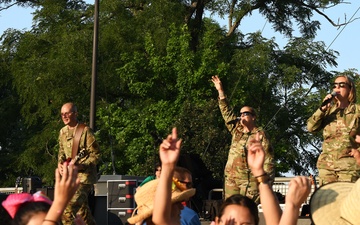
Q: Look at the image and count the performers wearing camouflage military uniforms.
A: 3